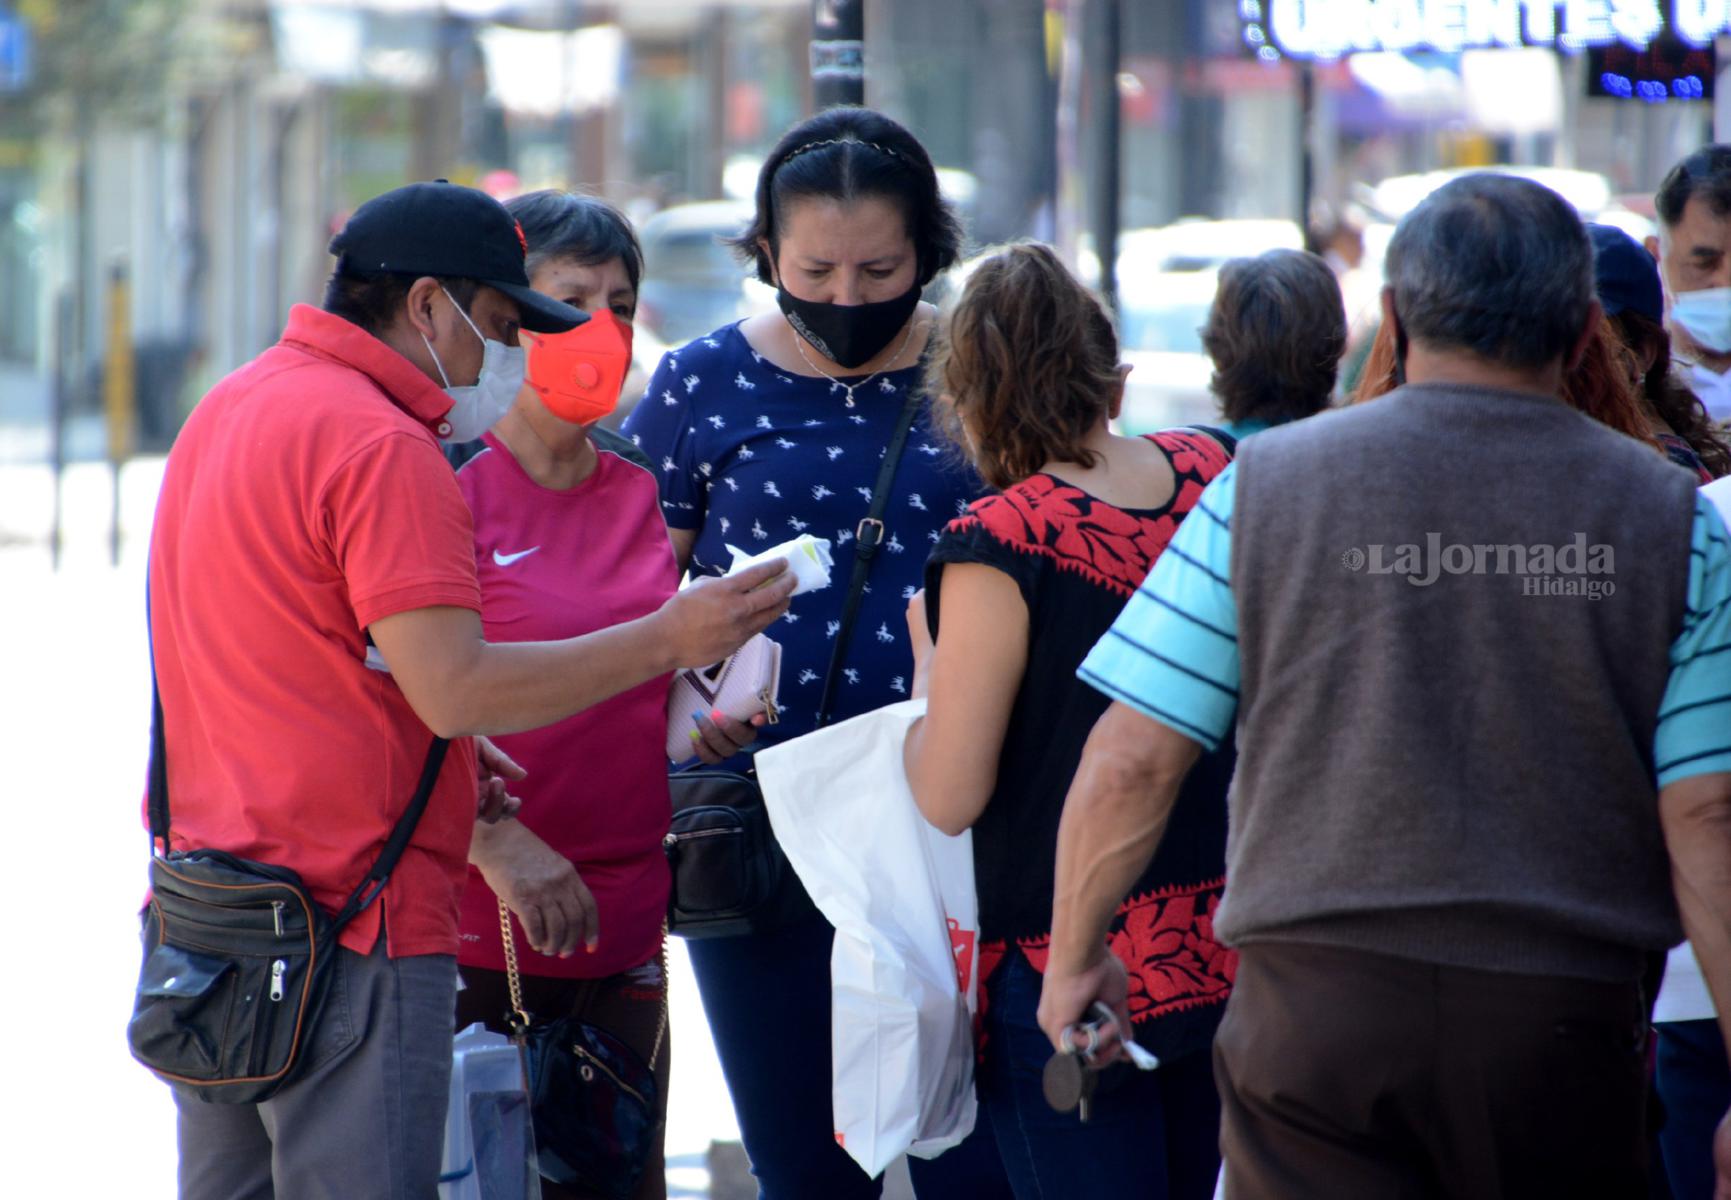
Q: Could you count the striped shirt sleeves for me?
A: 2